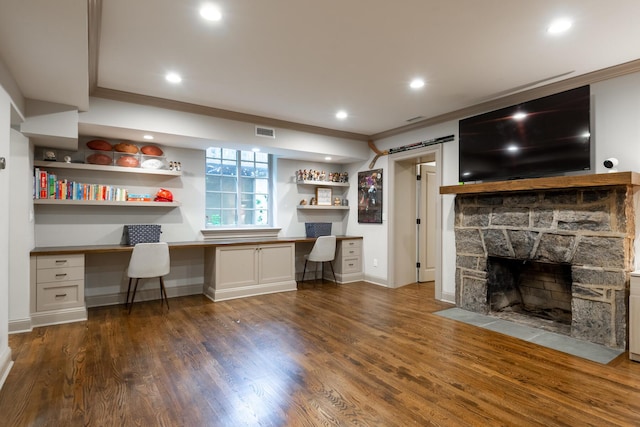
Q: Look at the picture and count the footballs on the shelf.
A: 6